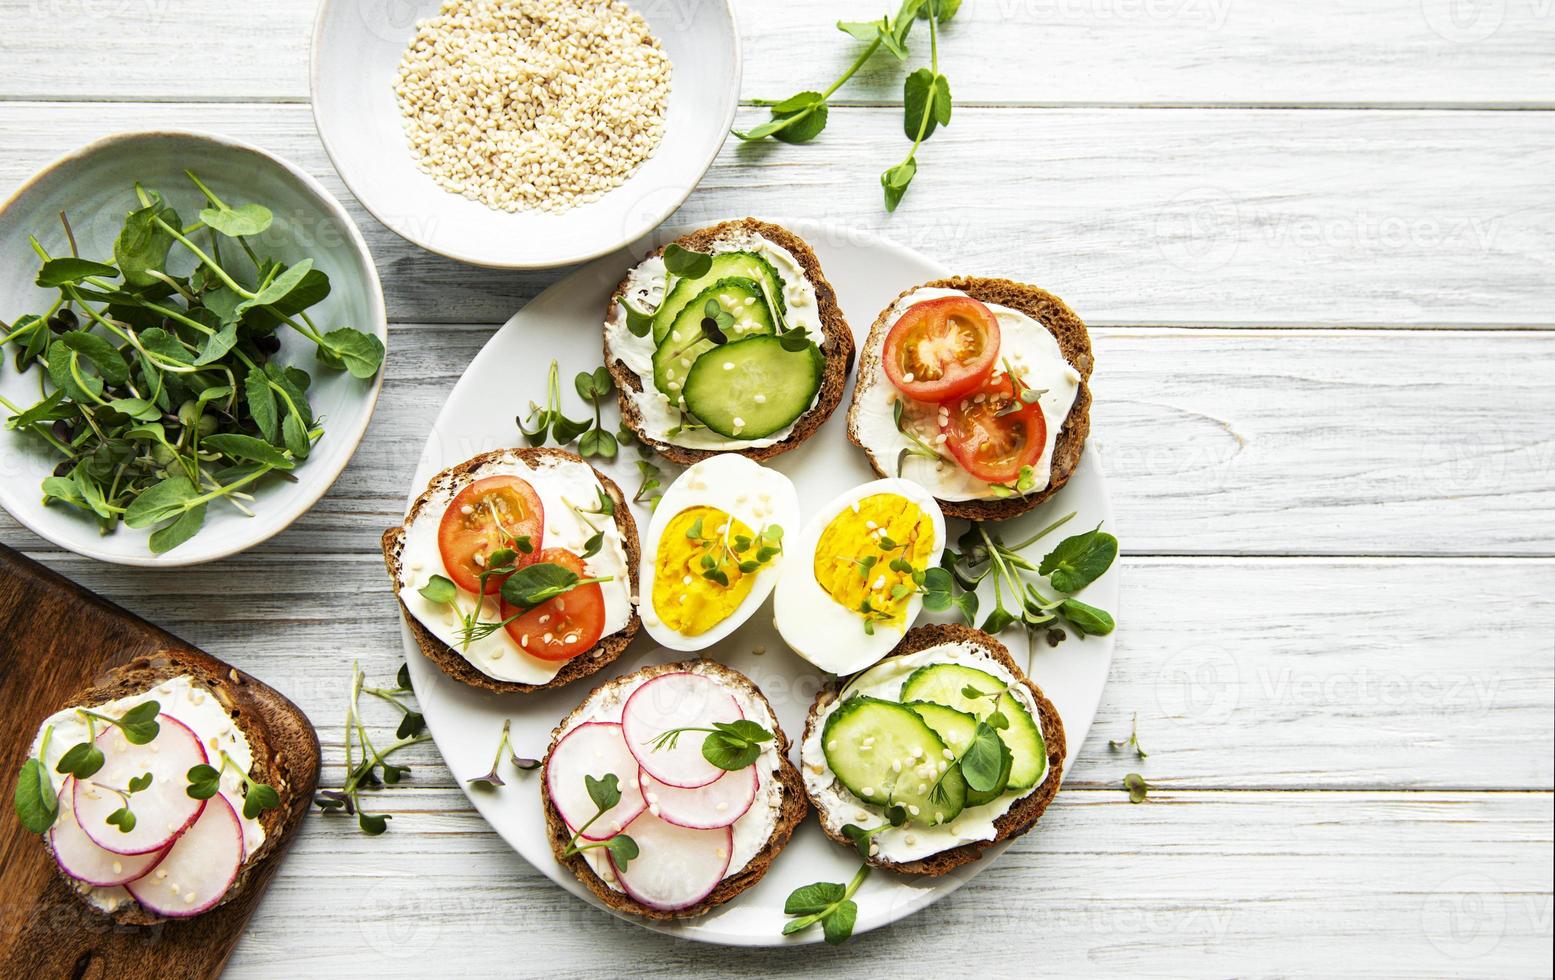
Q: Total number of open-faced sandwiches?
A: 6